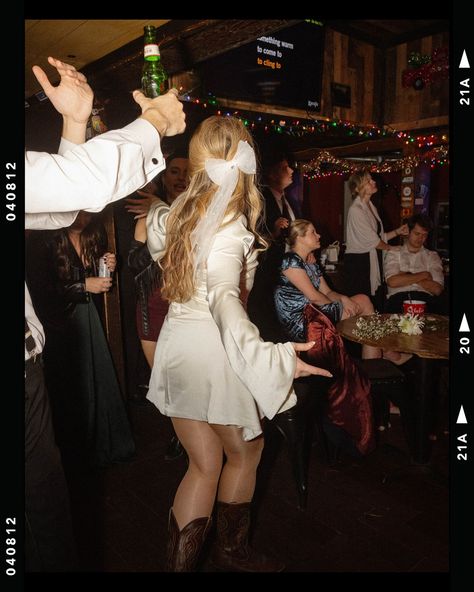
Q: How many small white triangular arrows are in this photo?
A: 3